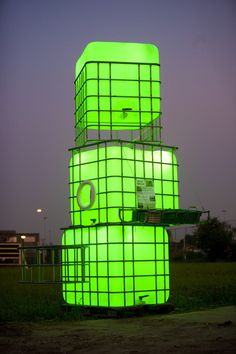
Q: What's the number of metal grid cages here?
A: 3